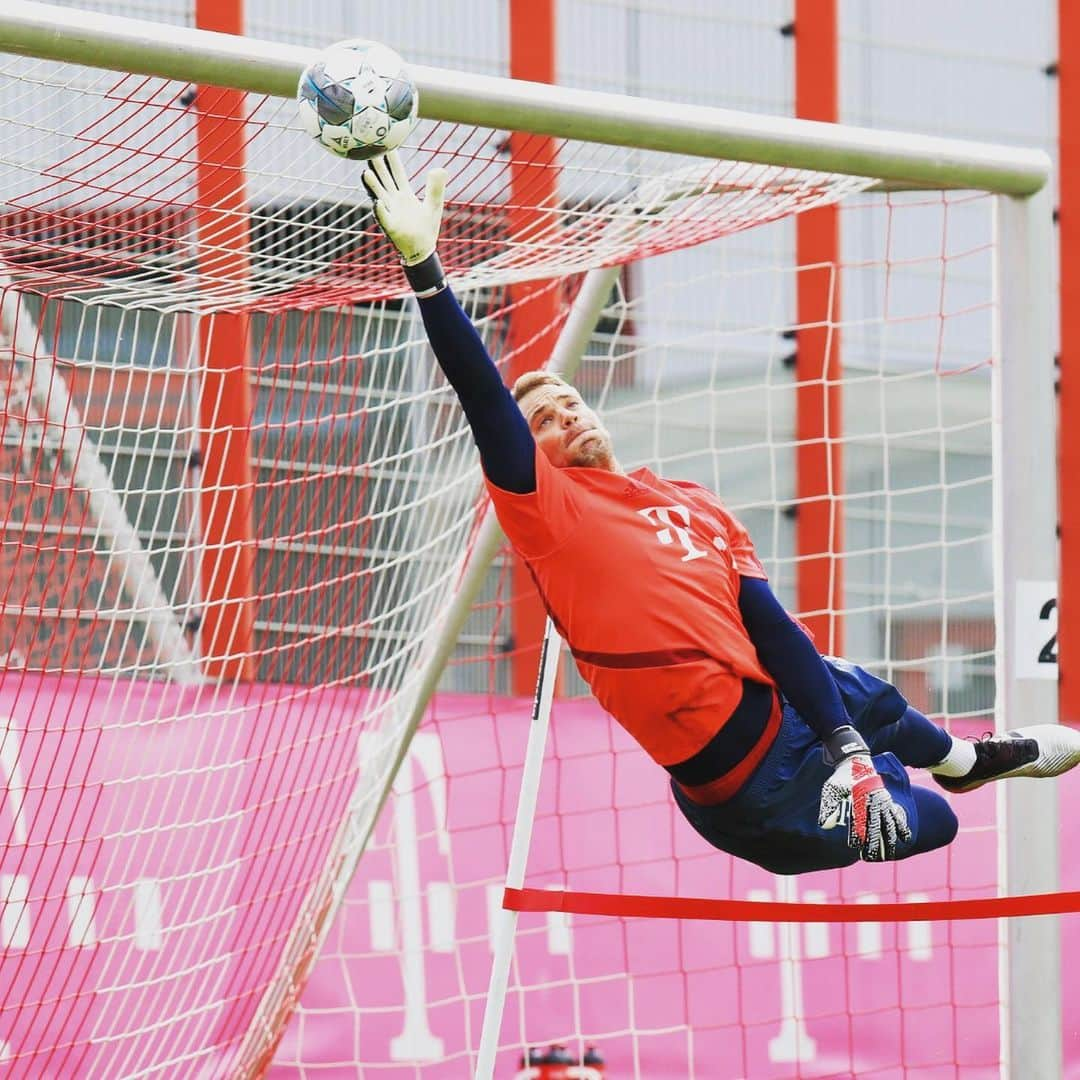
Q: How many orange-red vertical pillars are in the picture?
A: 4